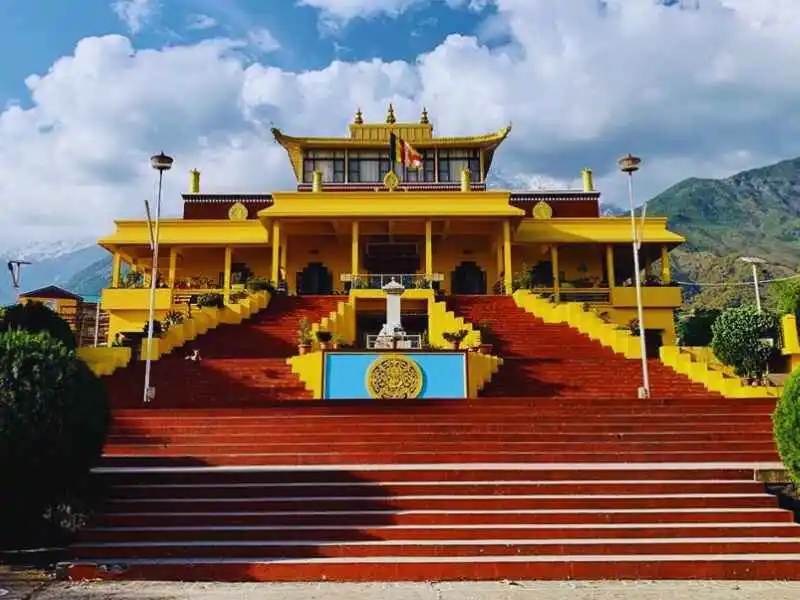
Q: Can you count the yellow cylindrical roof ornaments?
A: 4